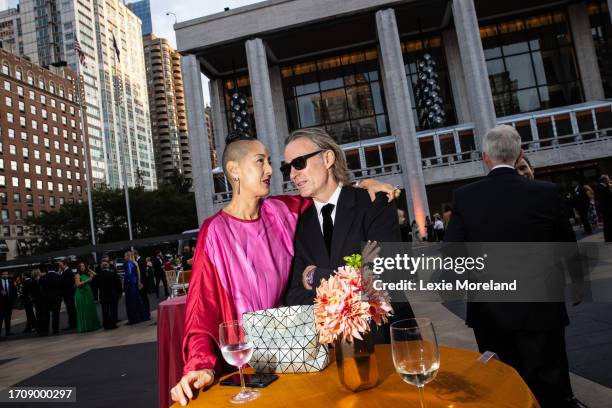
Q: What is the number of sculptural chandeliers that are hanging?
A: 2